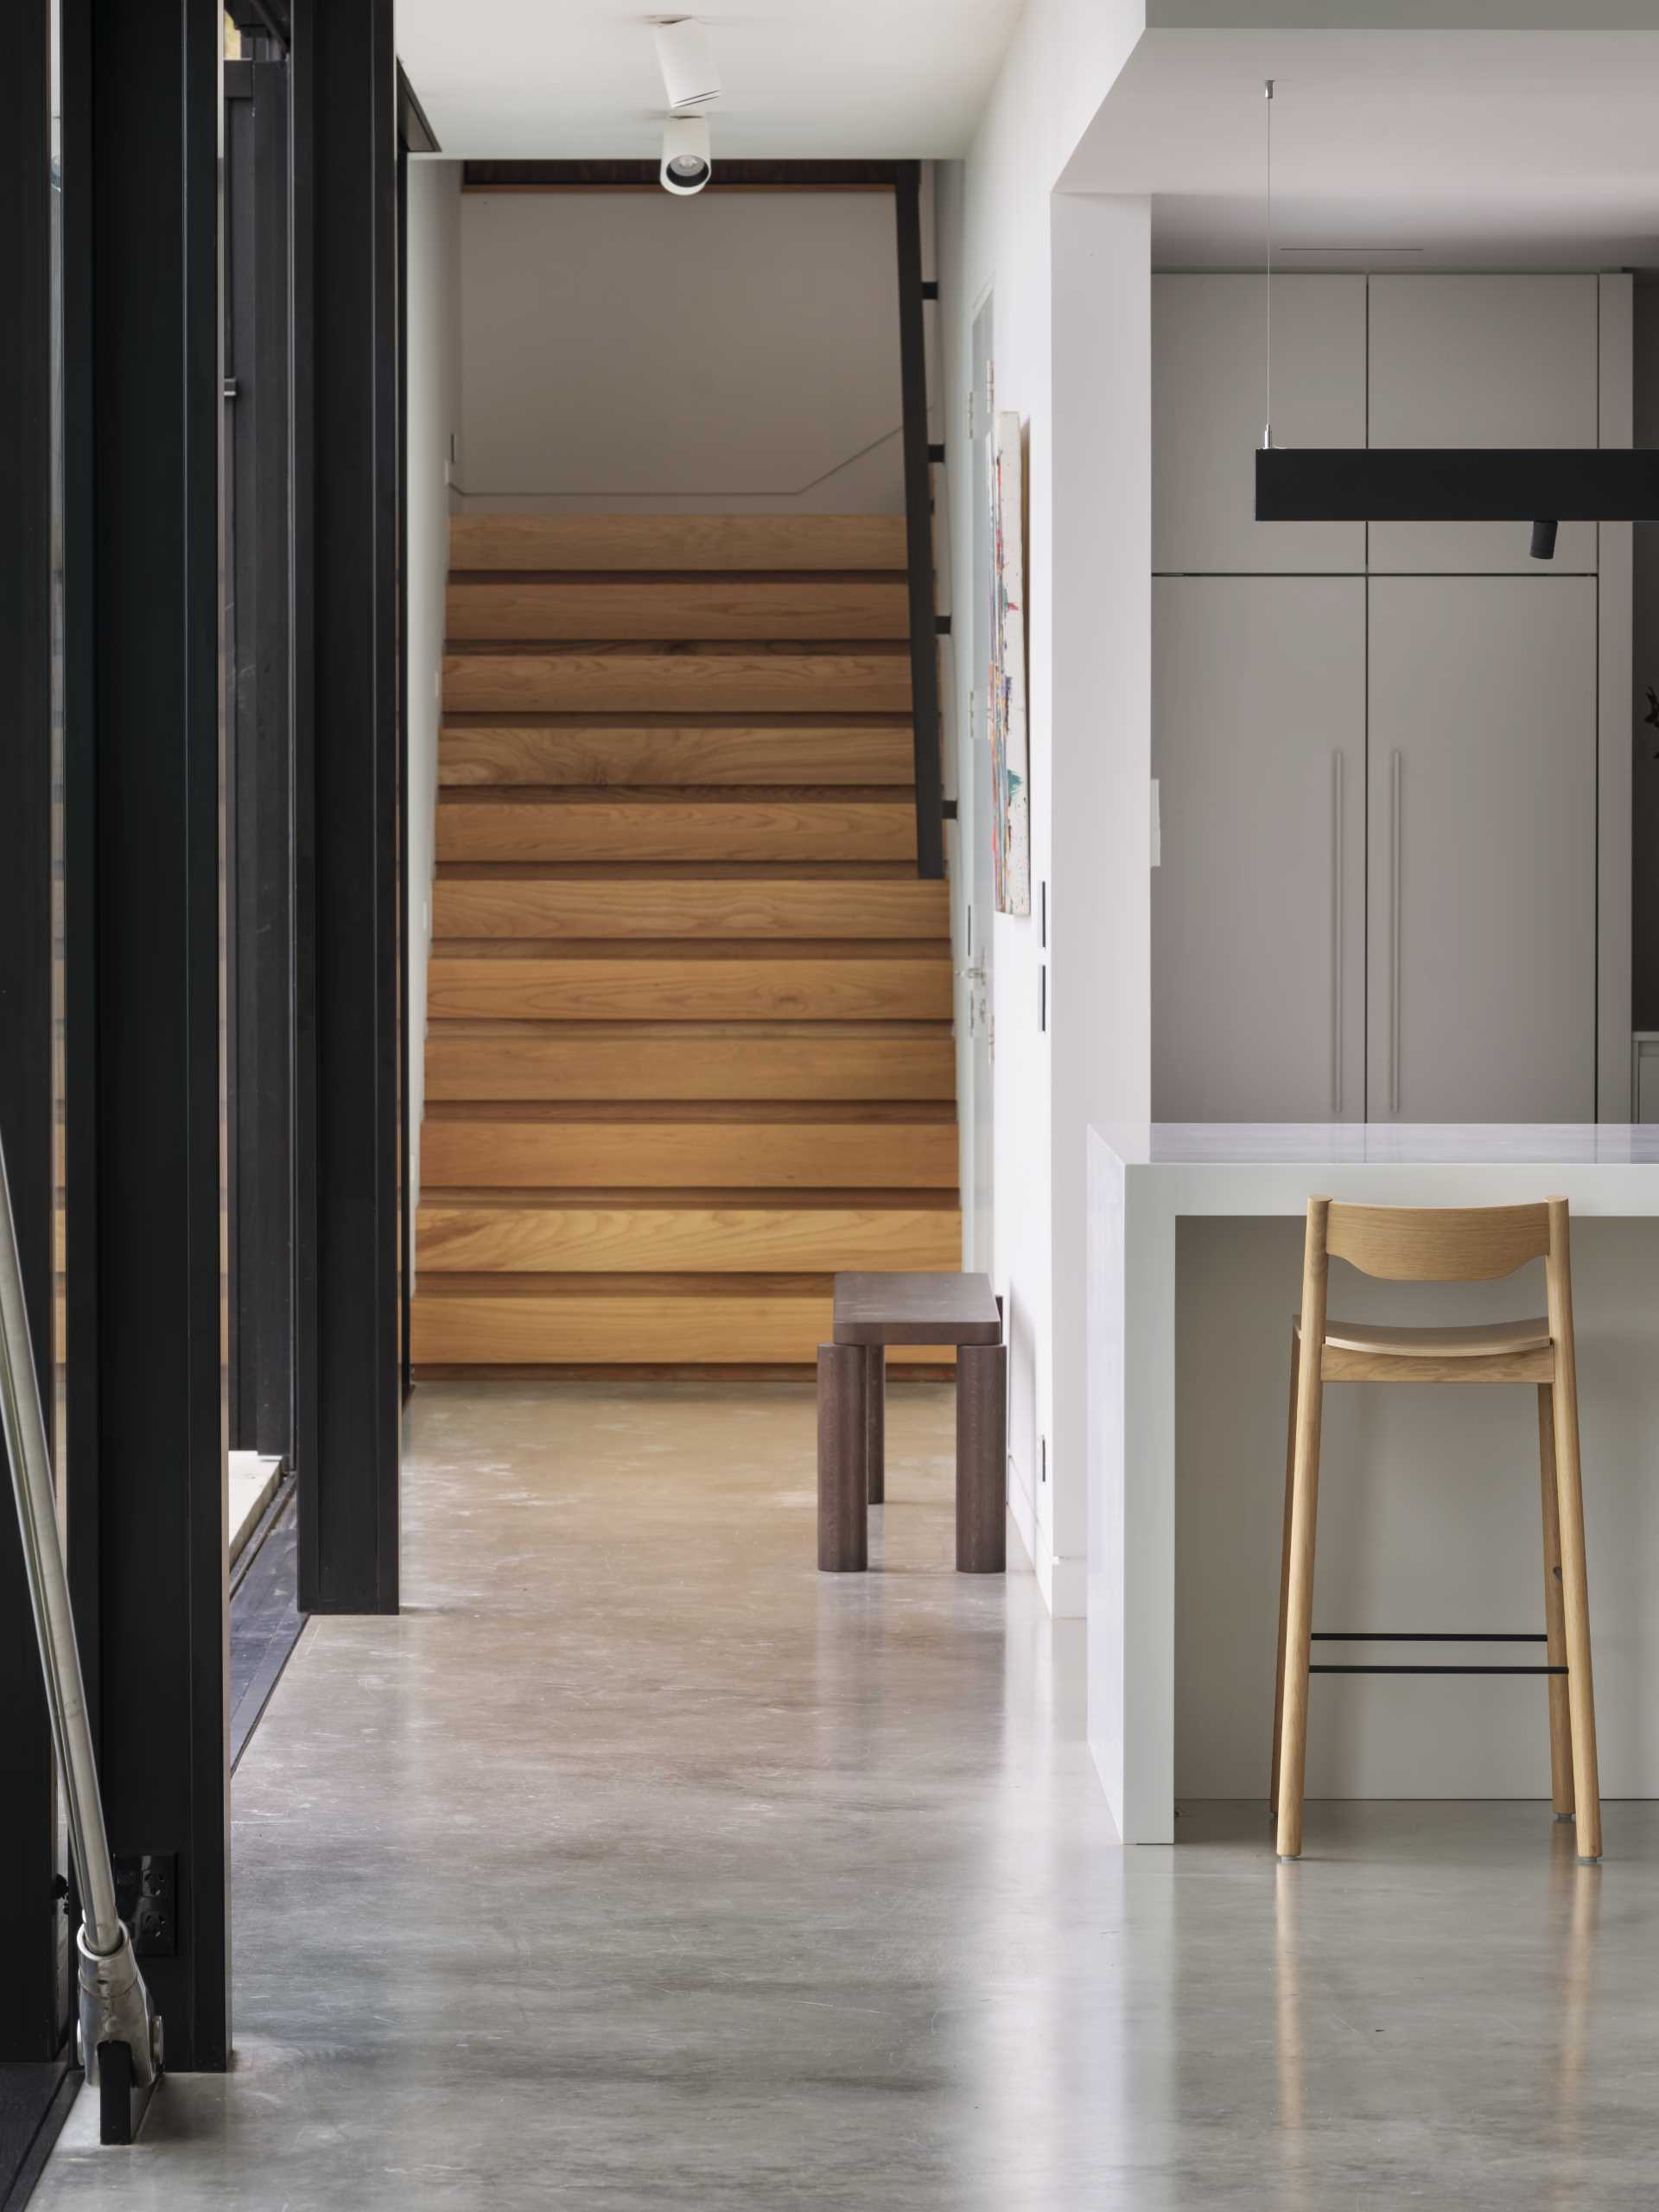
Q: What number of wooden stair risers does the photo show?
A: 11